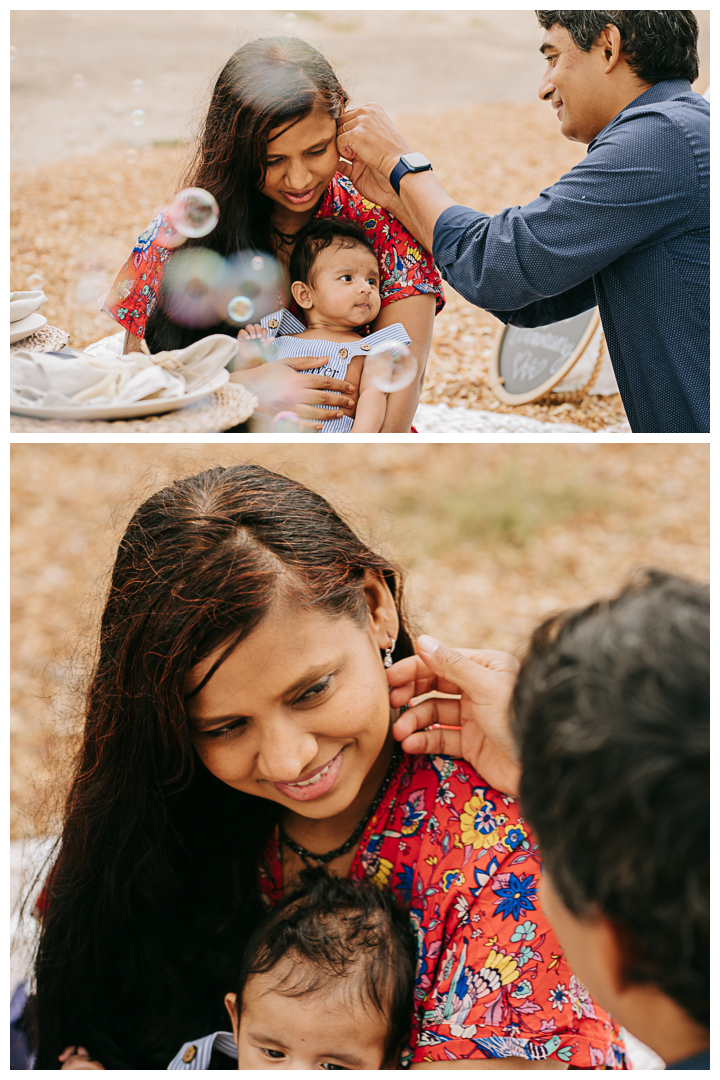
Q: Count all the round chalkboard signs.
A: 1